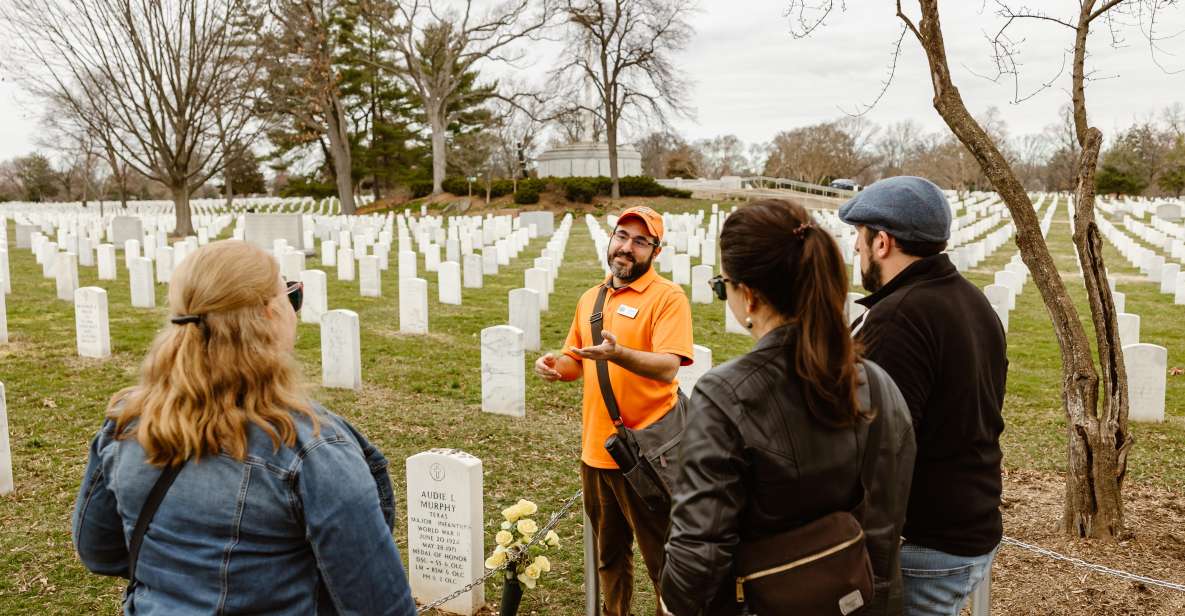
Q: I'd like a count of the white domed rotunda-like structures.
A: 1